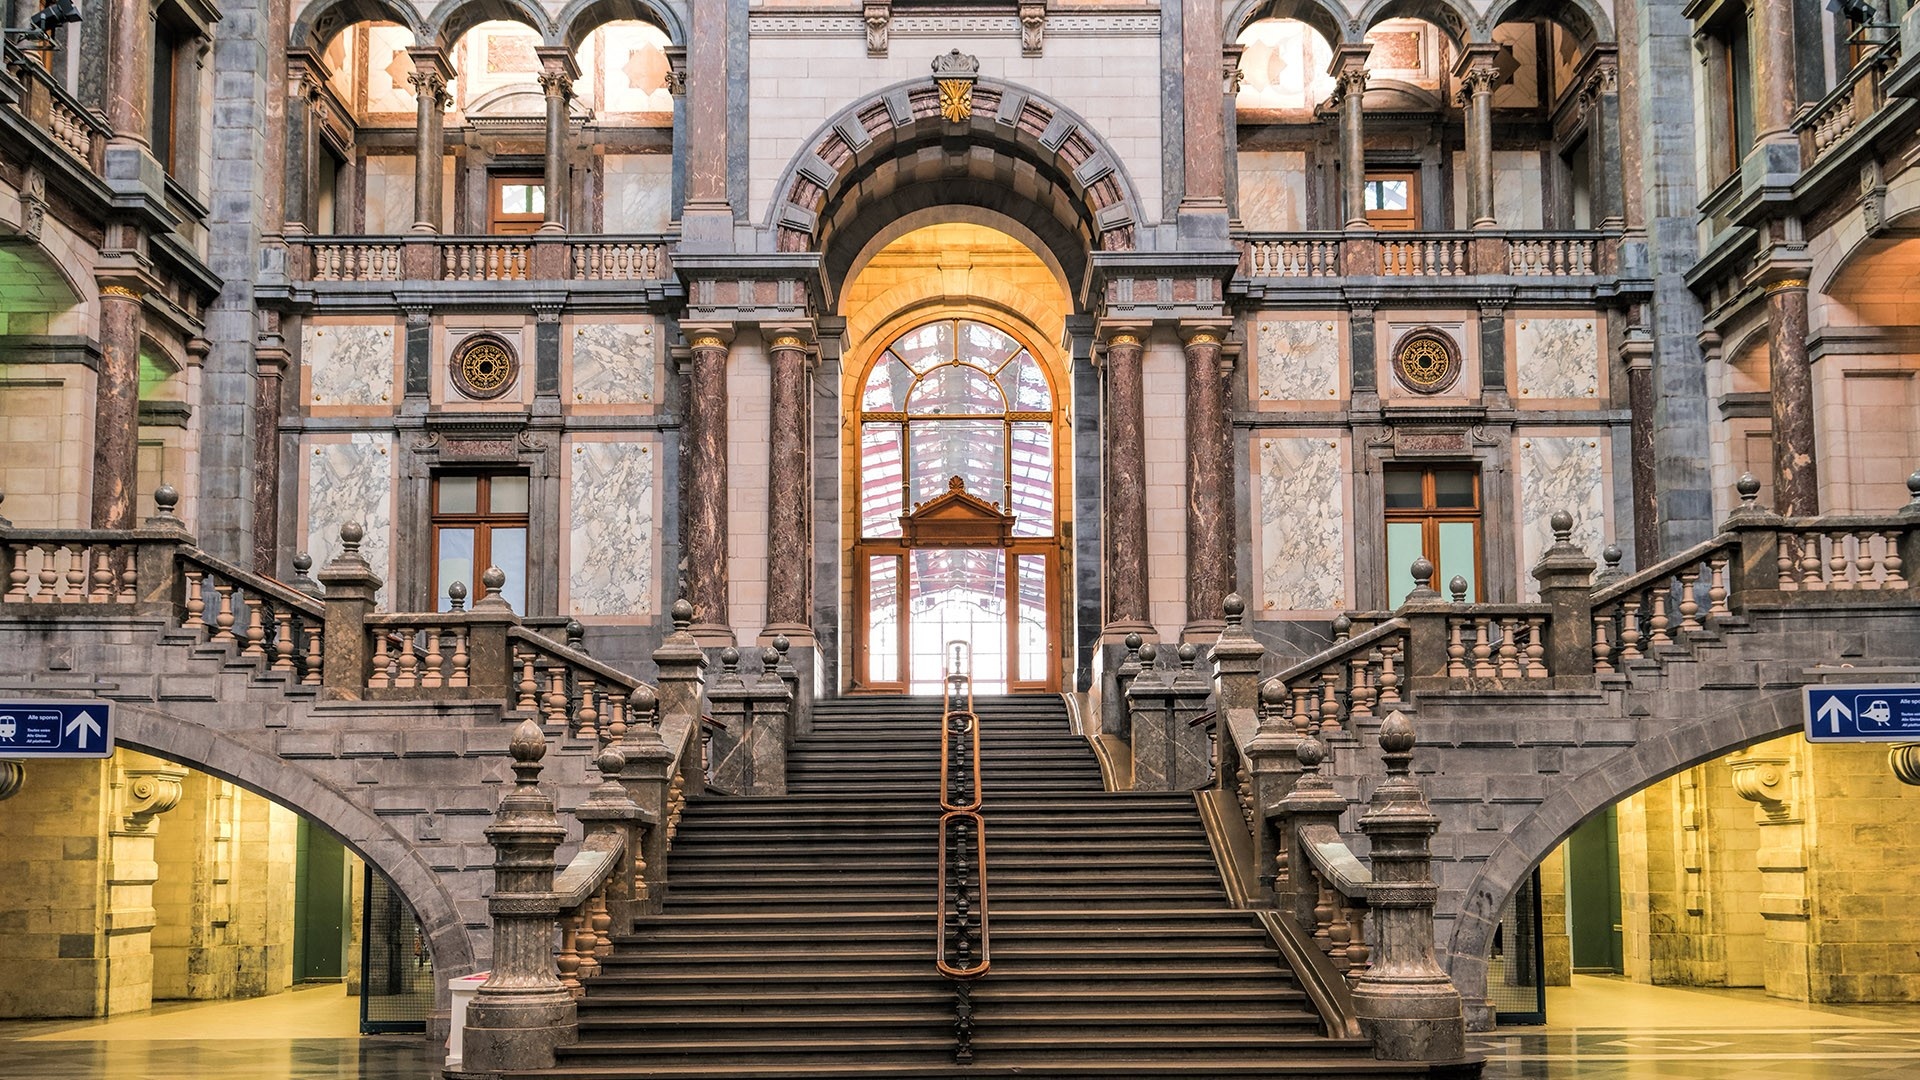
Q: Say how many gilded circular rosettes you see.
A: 2